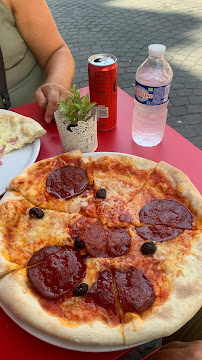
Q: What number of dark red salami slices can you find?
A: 5